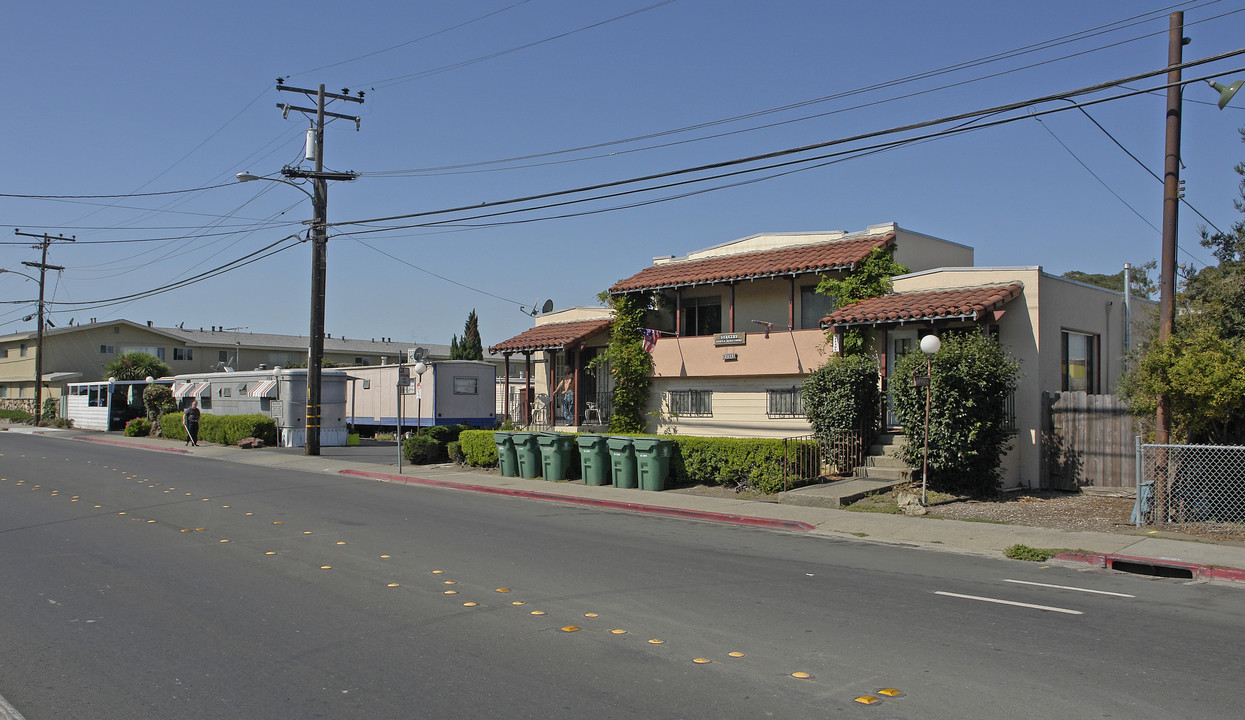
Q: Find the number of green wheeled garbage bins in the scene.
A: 6